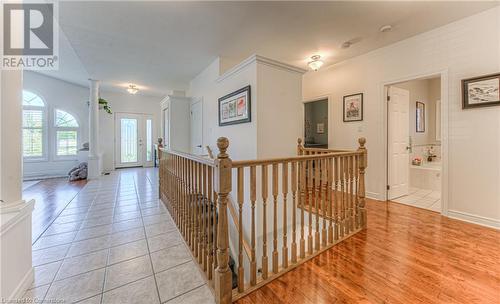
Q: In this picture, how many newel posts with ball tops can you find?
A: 4